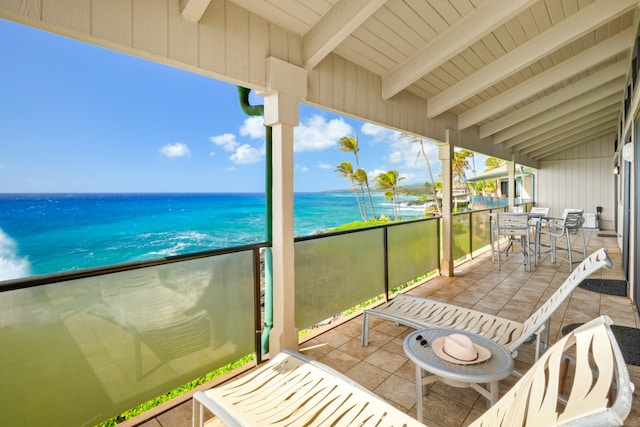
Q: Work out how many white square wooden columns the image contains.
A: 3